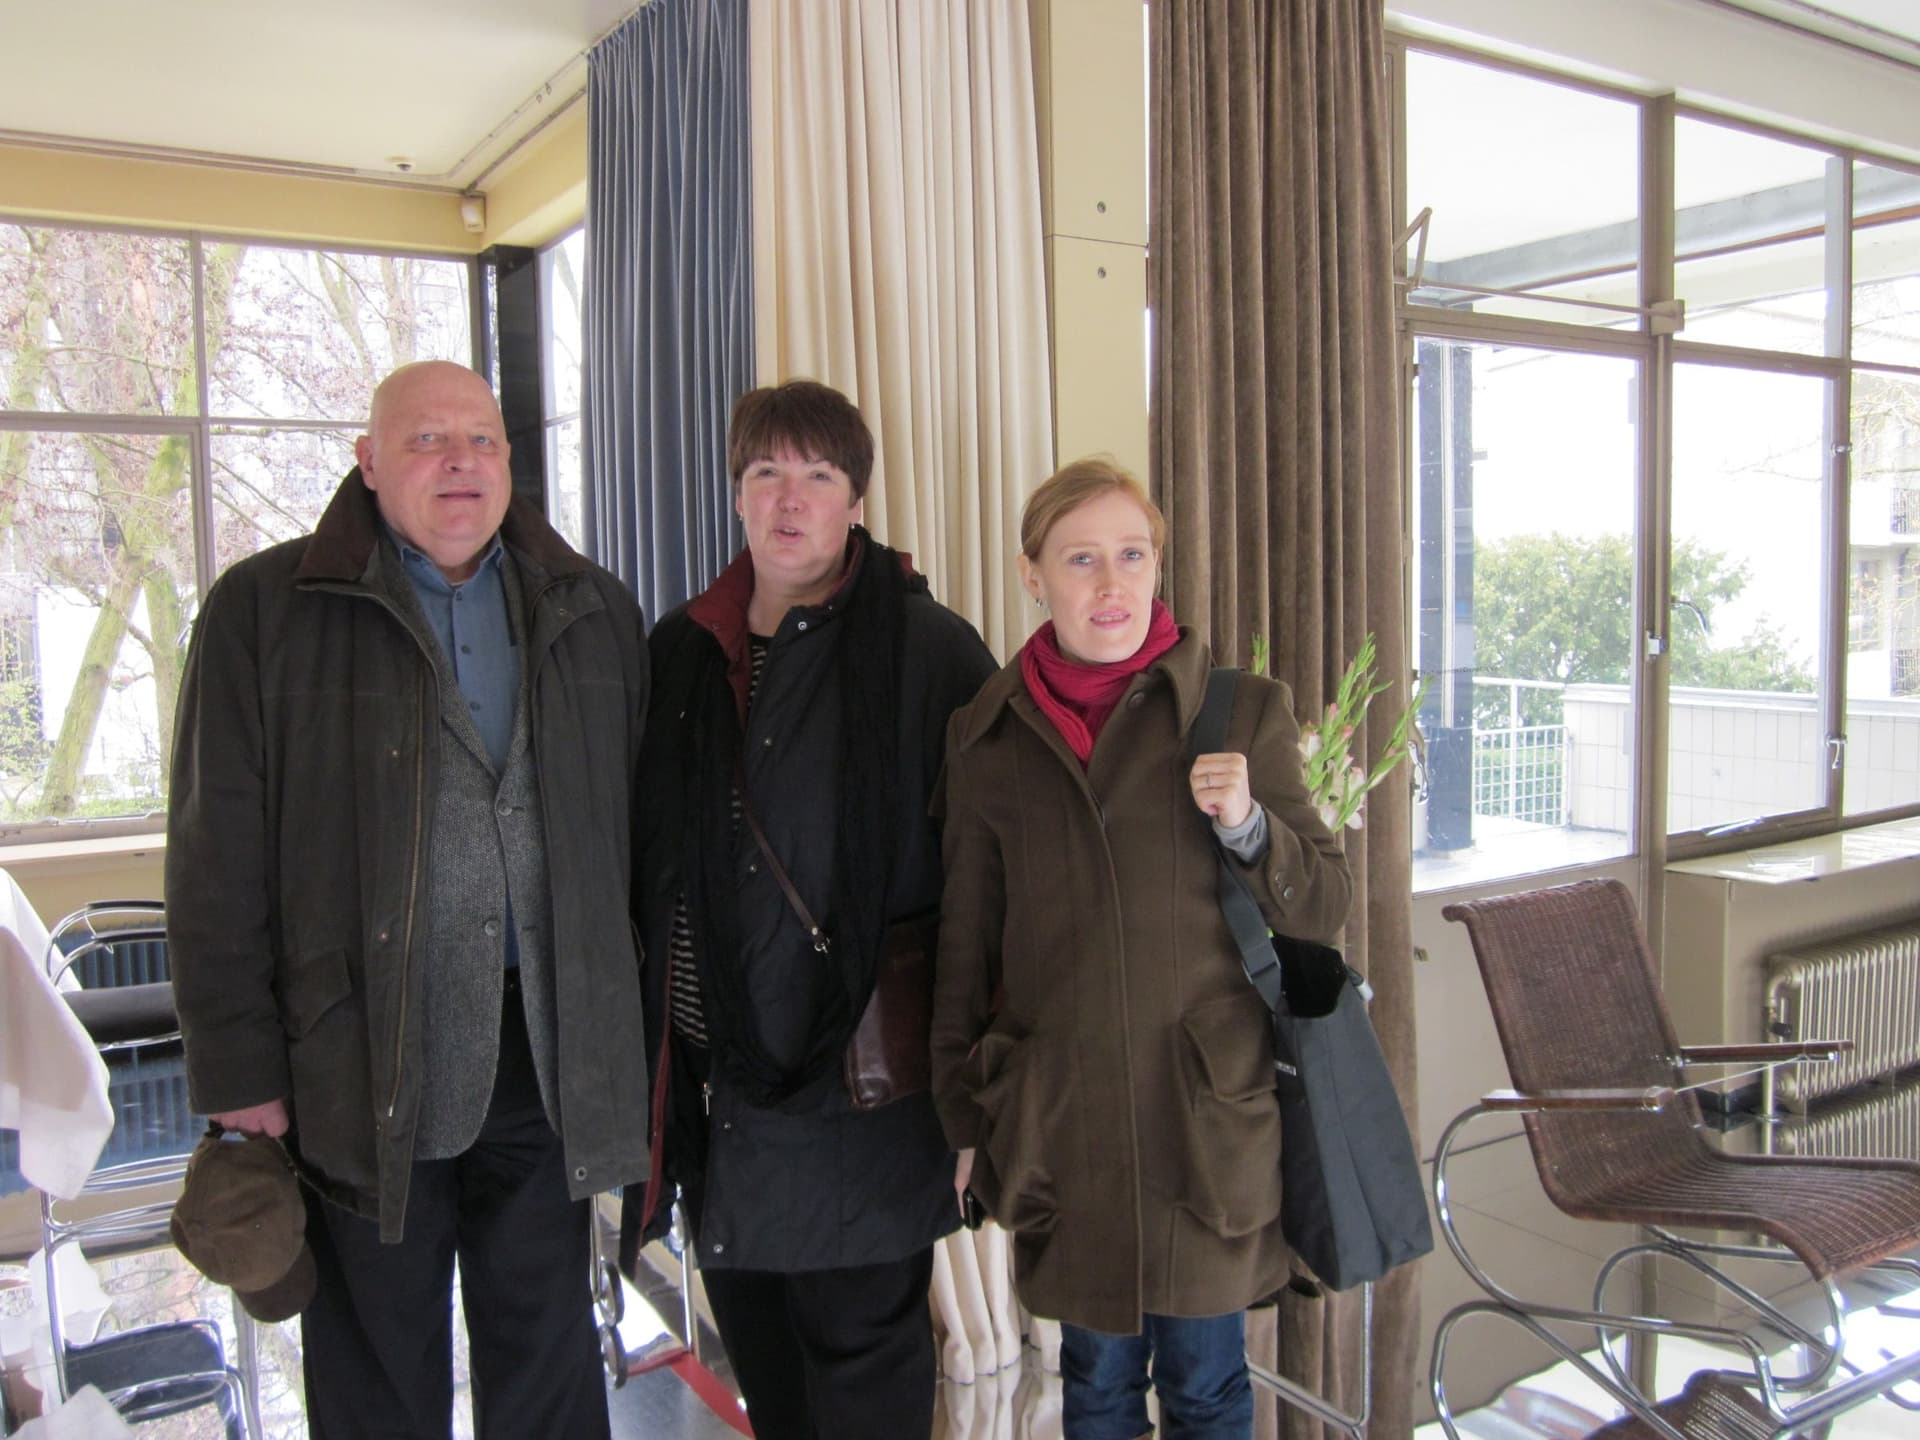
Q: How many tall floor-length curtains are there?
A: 3